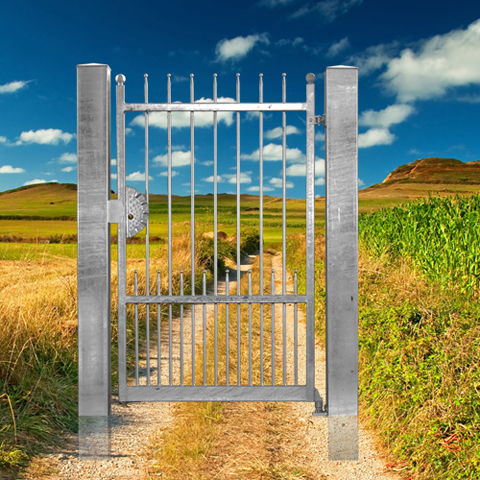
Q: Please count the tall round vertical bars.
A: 7